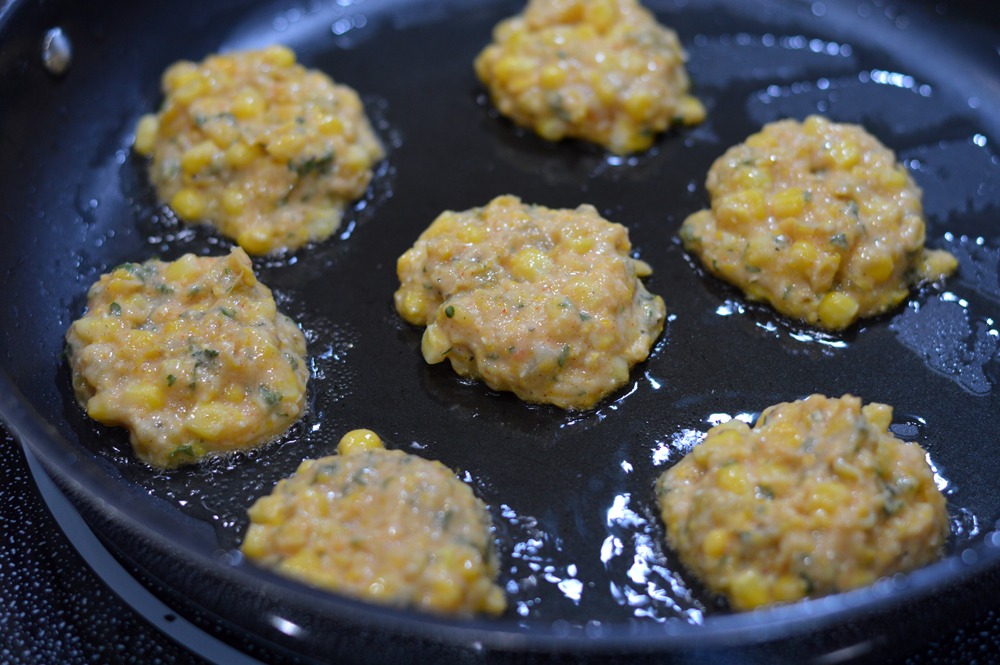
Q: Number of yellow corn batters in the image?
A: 7